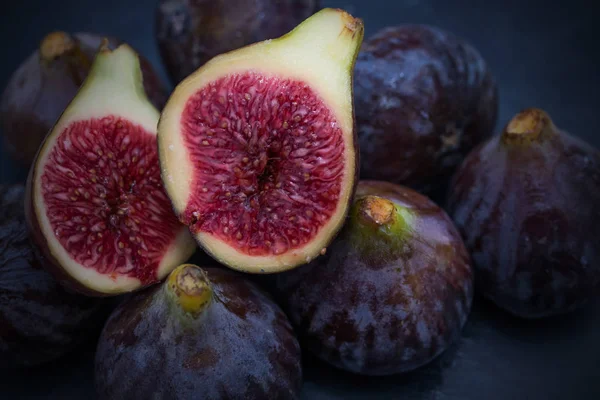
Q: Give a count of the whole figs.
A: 7